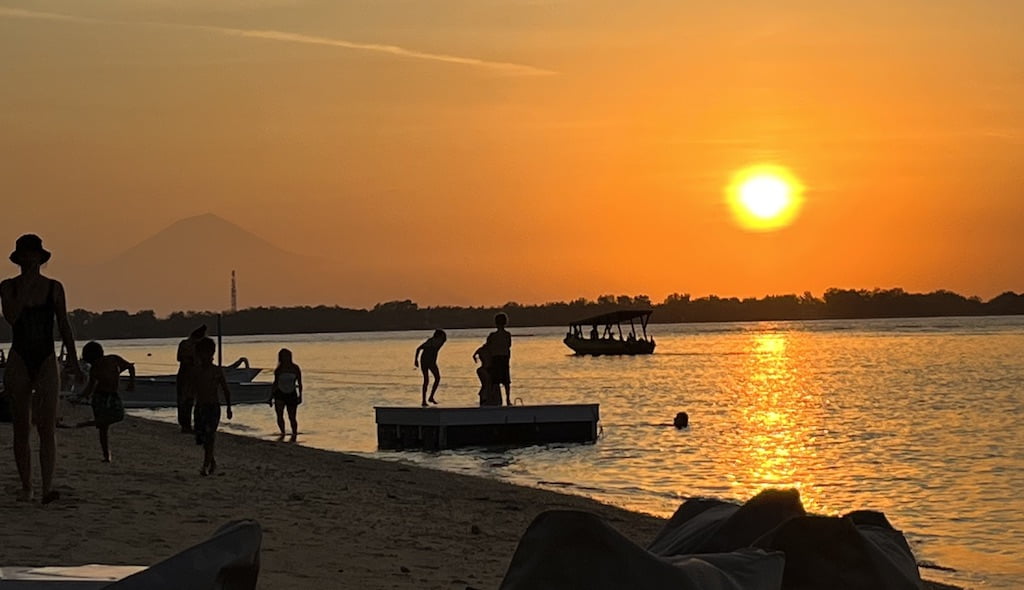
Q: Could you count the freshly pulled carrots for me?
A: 0